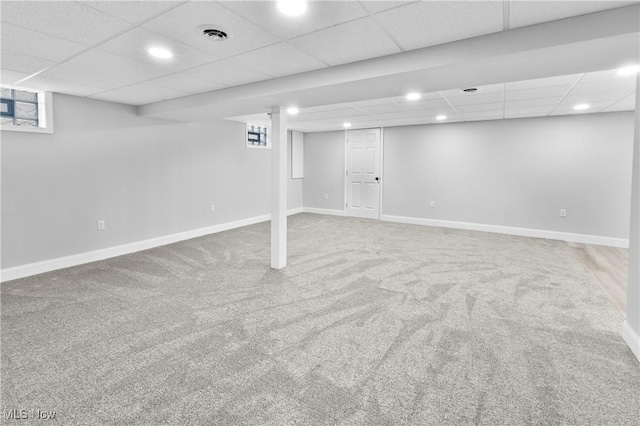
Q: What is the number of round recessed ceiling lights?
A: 8